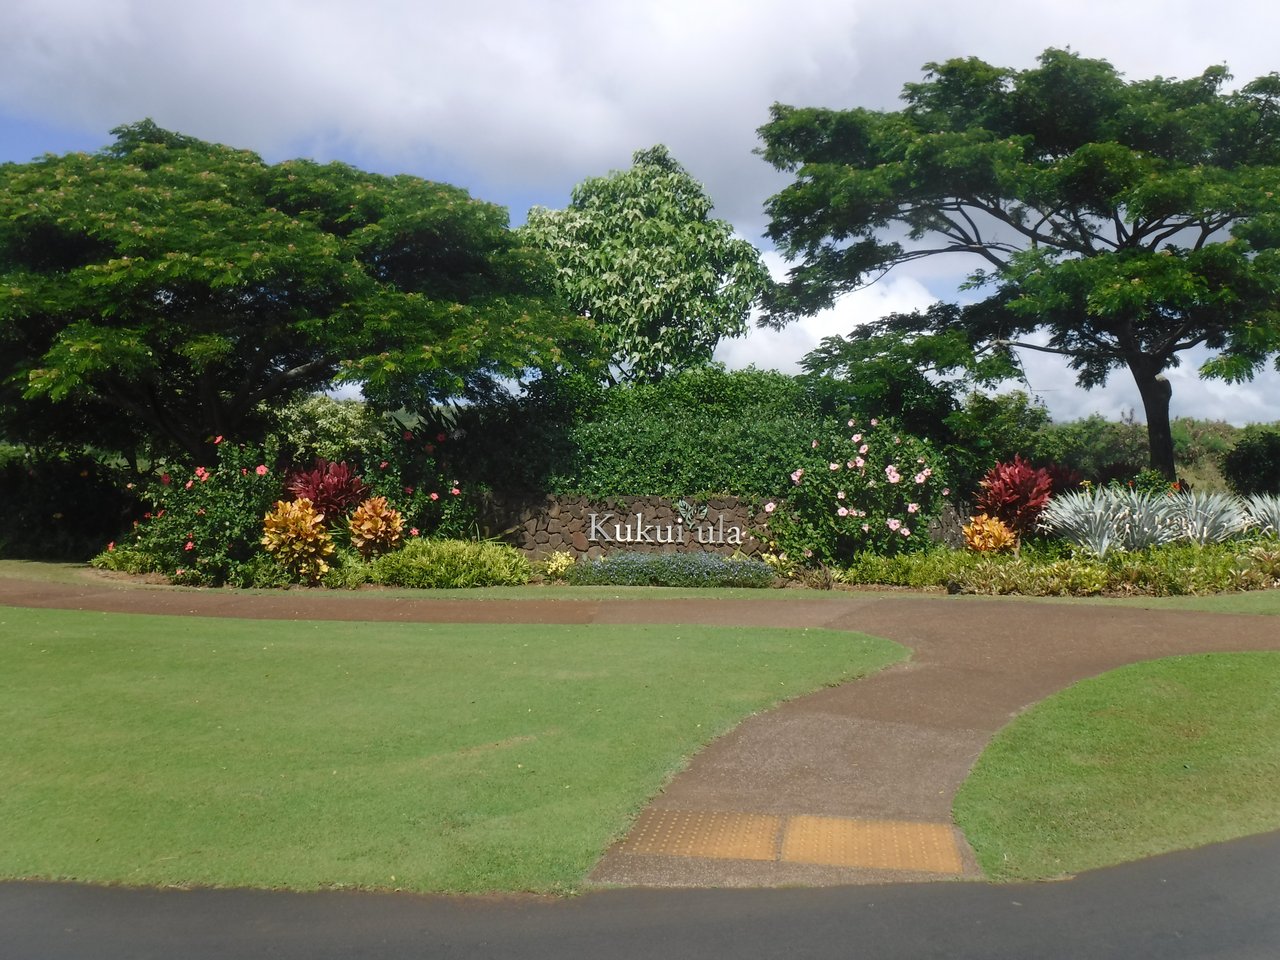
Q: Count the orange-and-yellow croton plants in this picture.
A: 3